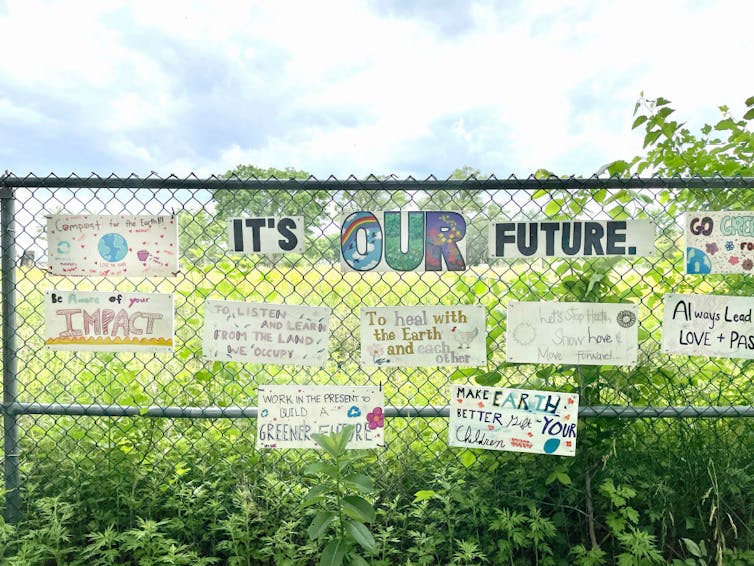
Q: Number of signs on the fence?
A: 12